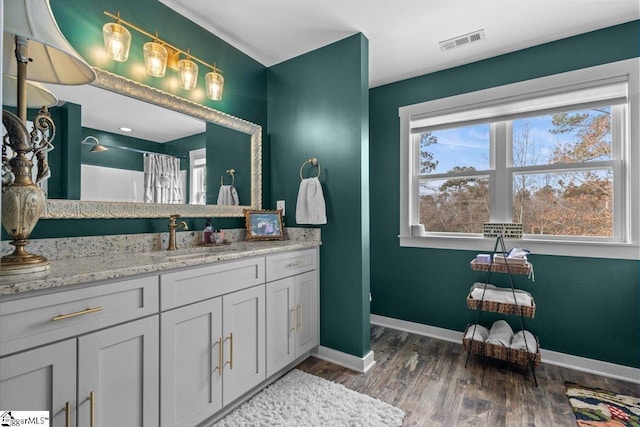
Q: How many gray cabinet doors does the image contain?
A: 6